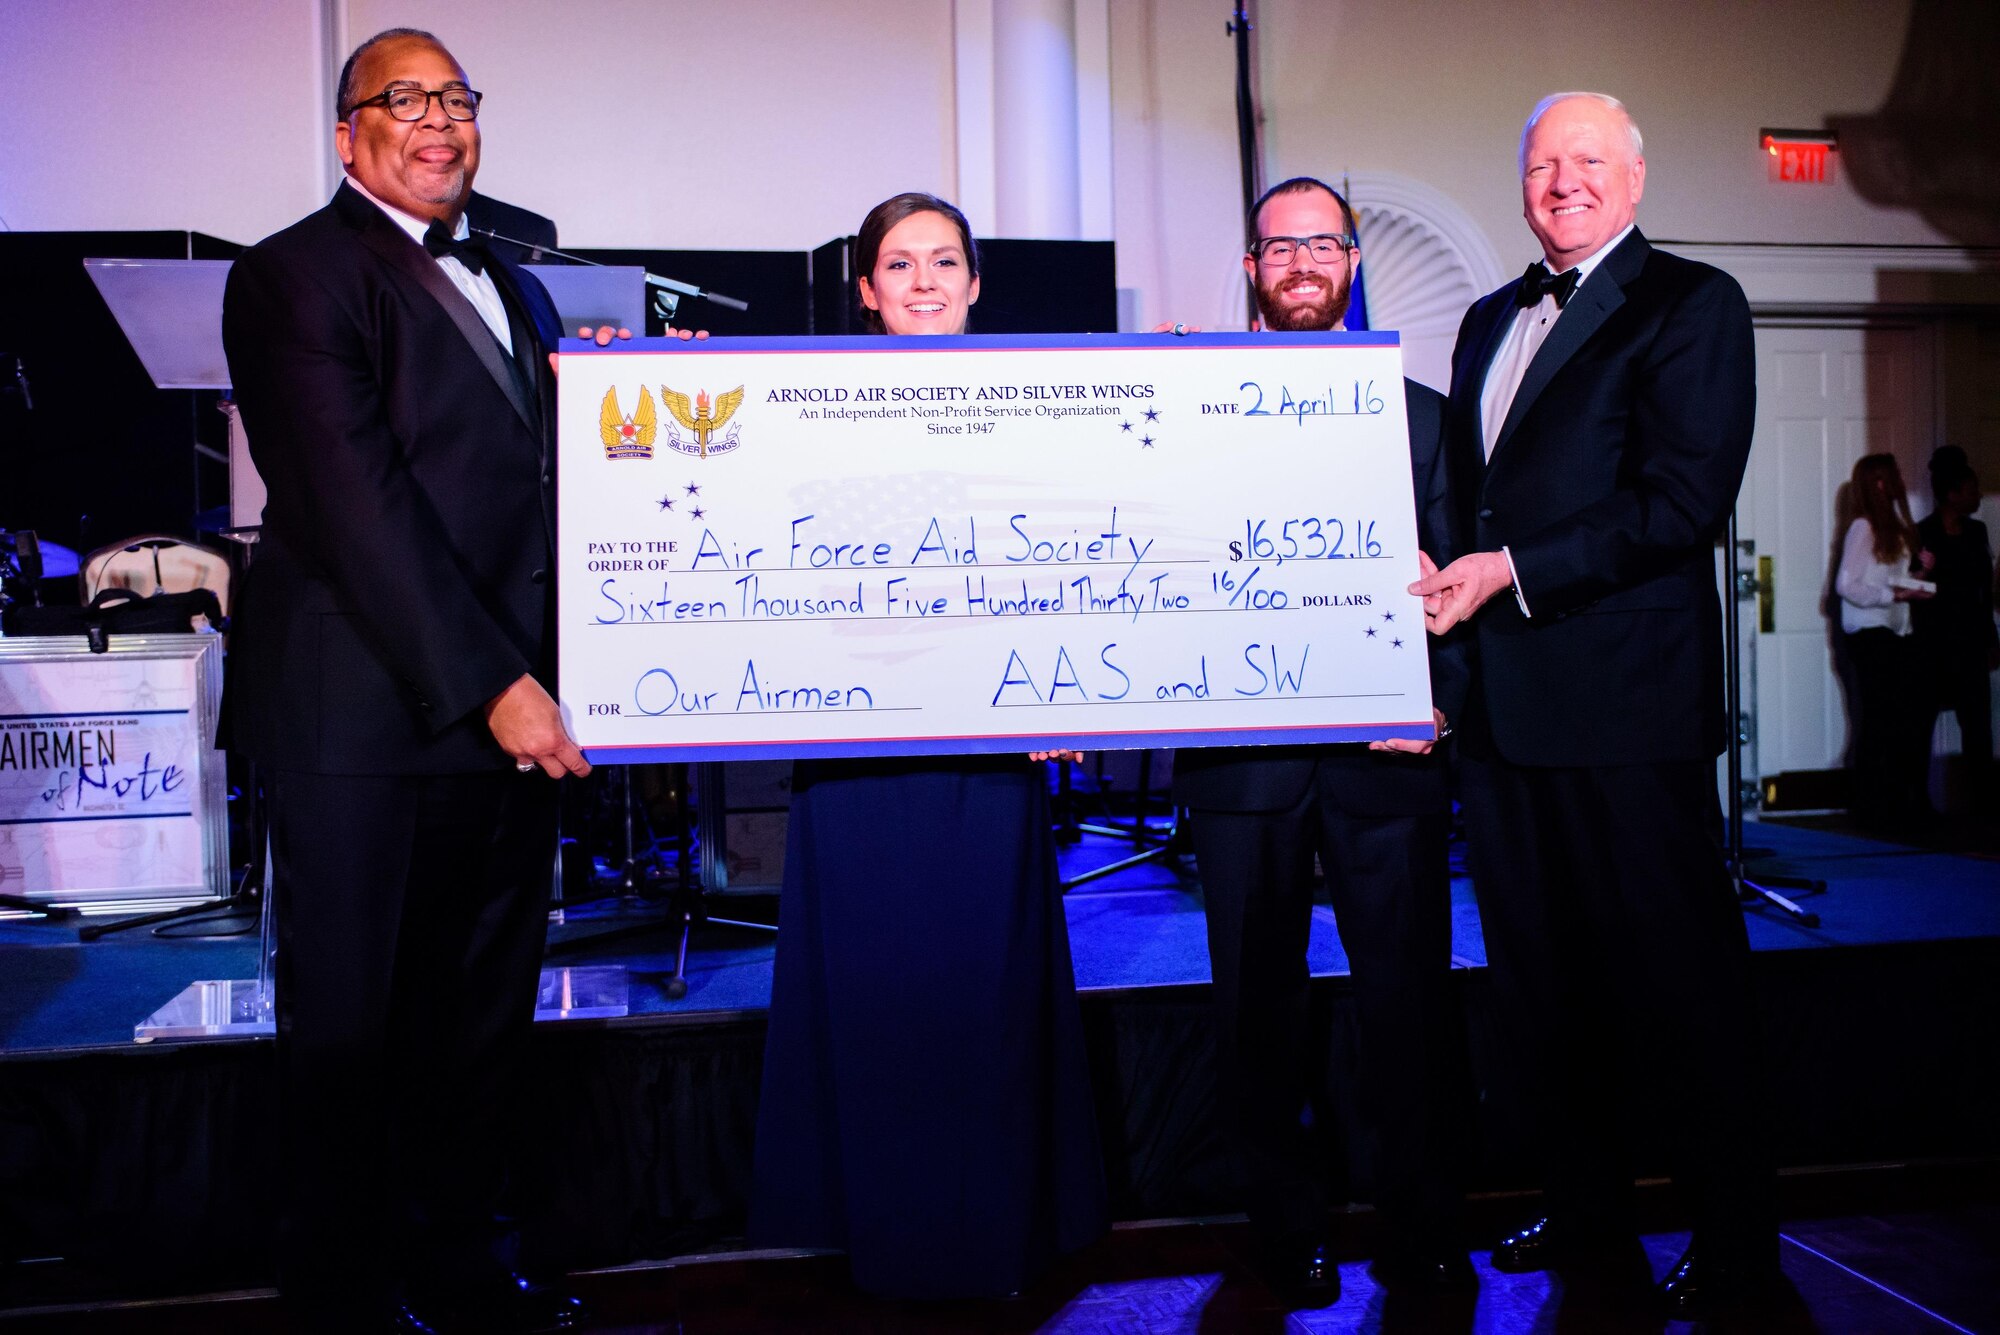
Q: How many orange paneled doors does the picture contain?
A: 0